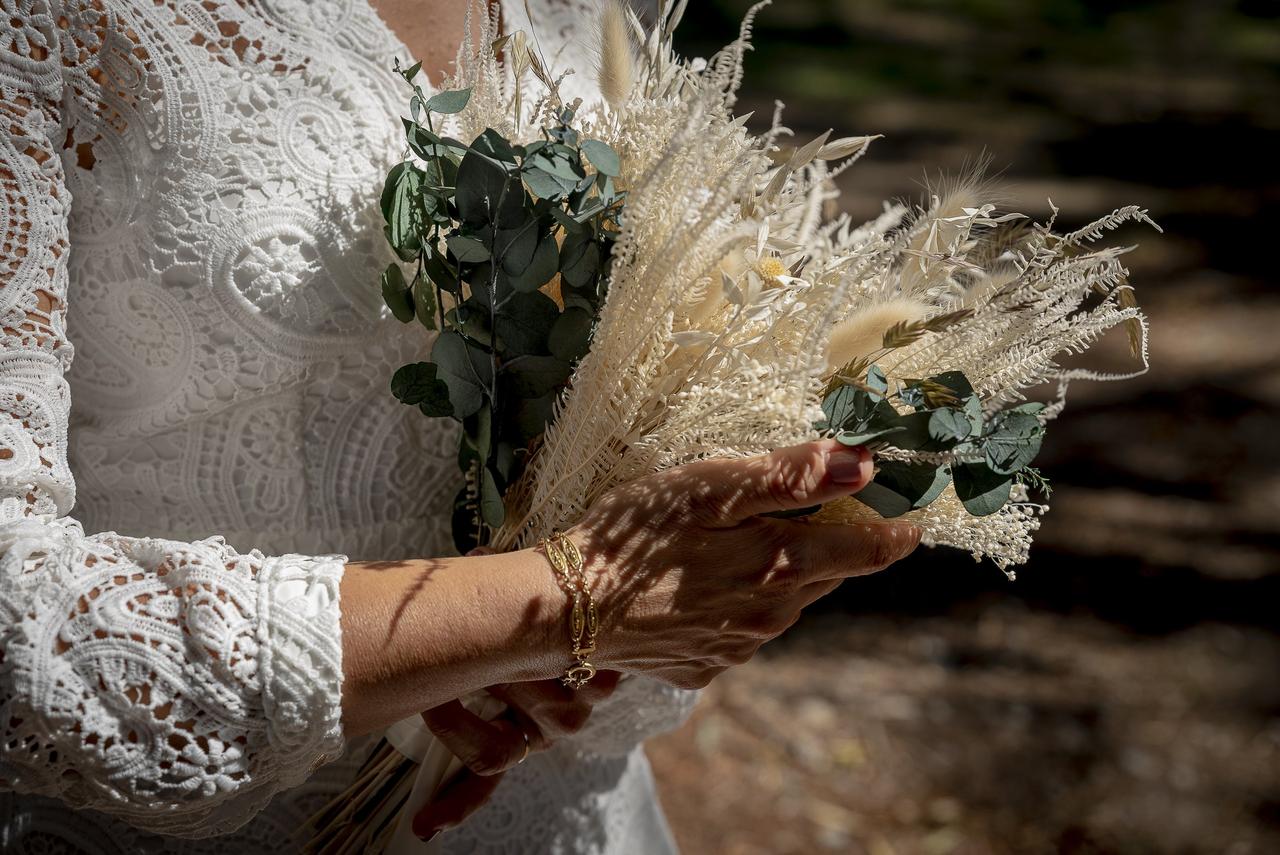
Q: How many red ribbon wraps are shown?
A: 0